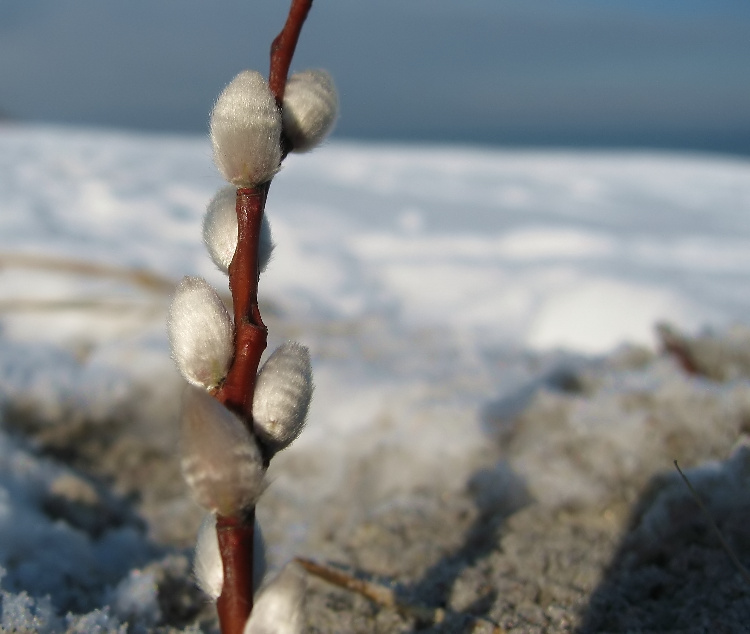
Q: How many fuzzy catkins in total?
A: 8